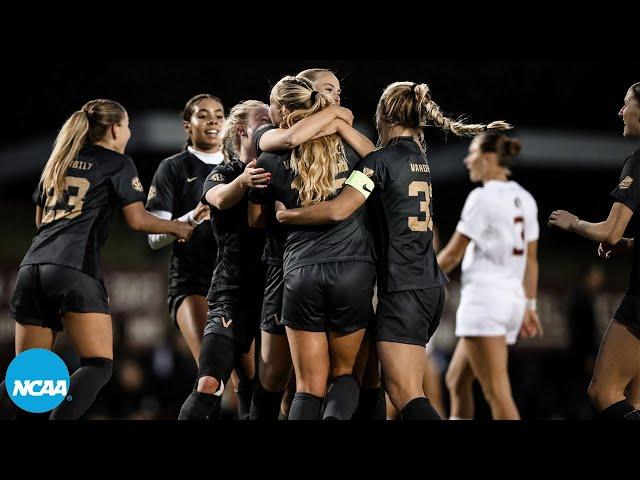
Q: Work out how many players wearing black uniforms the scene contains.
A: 7